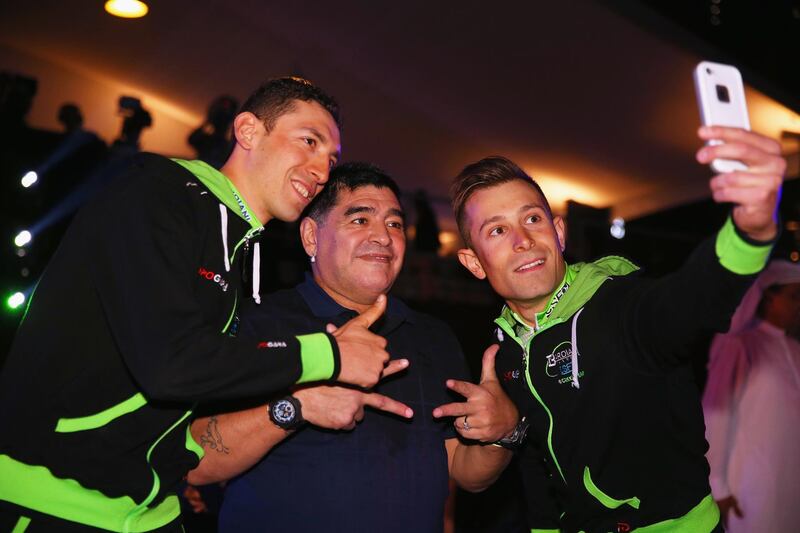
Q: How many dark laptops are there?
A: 0